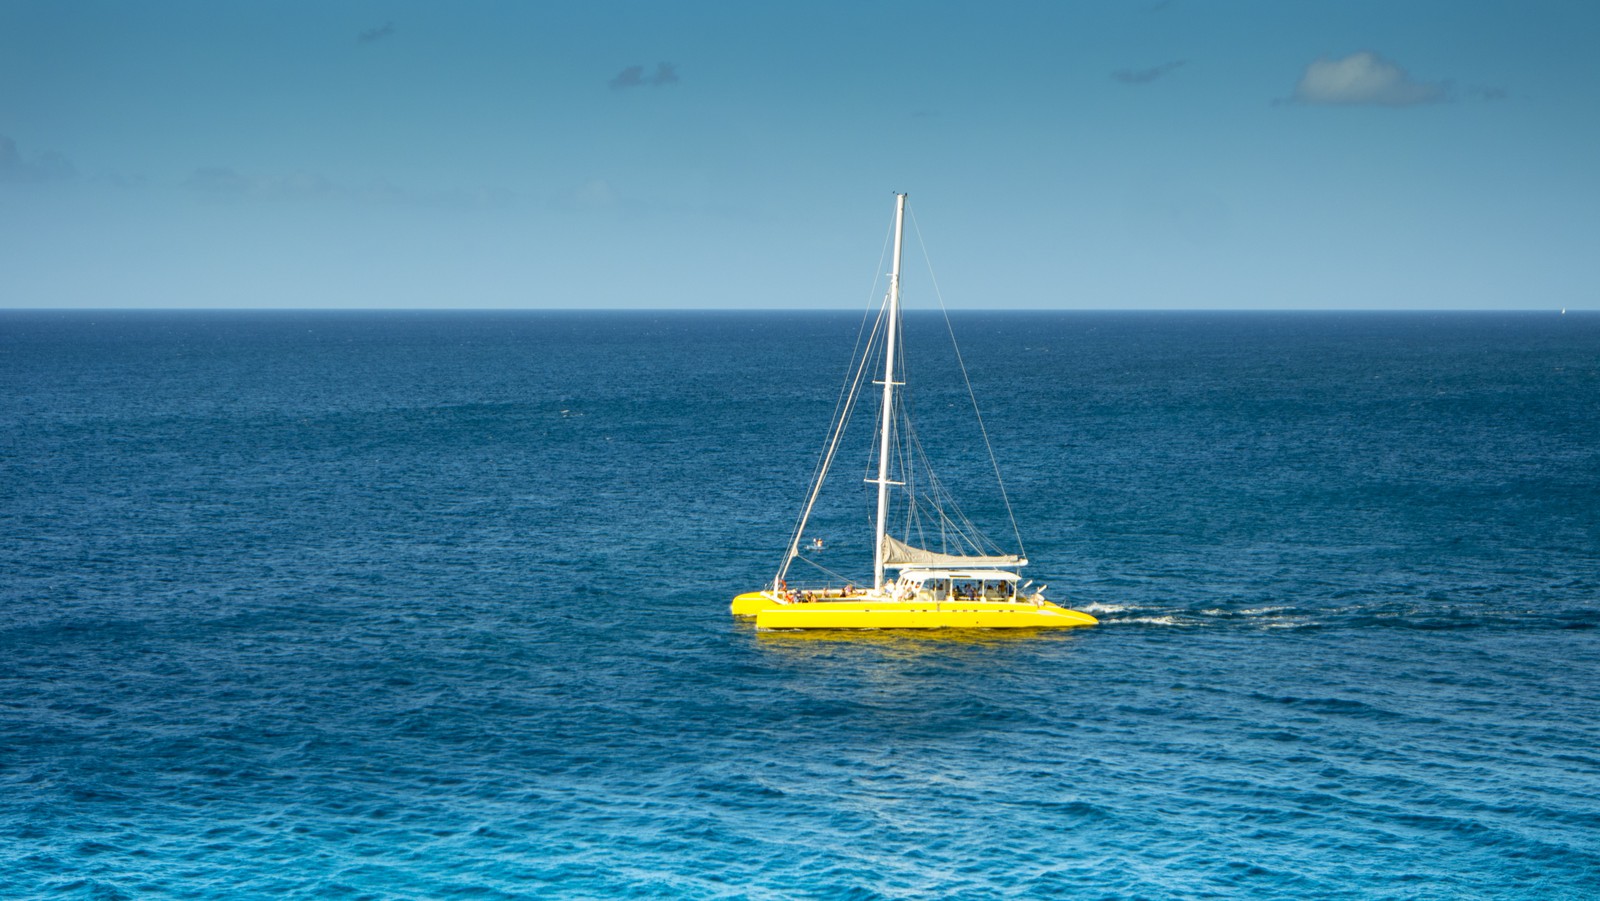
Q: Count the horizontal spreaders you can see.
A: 2